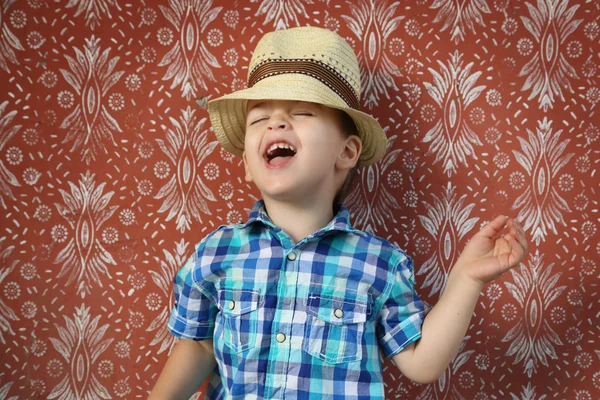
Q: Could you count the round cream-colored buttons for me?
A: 4